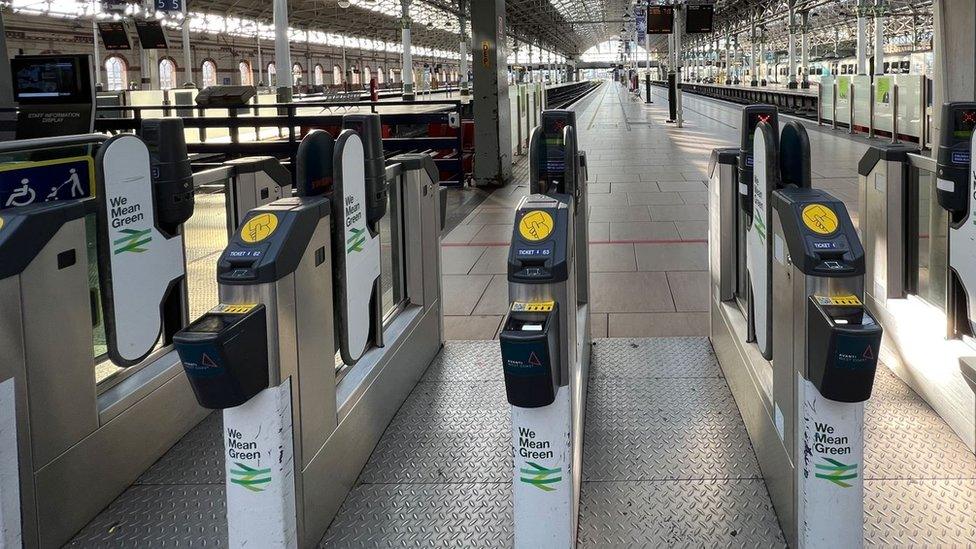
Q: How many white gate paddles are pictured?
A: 4